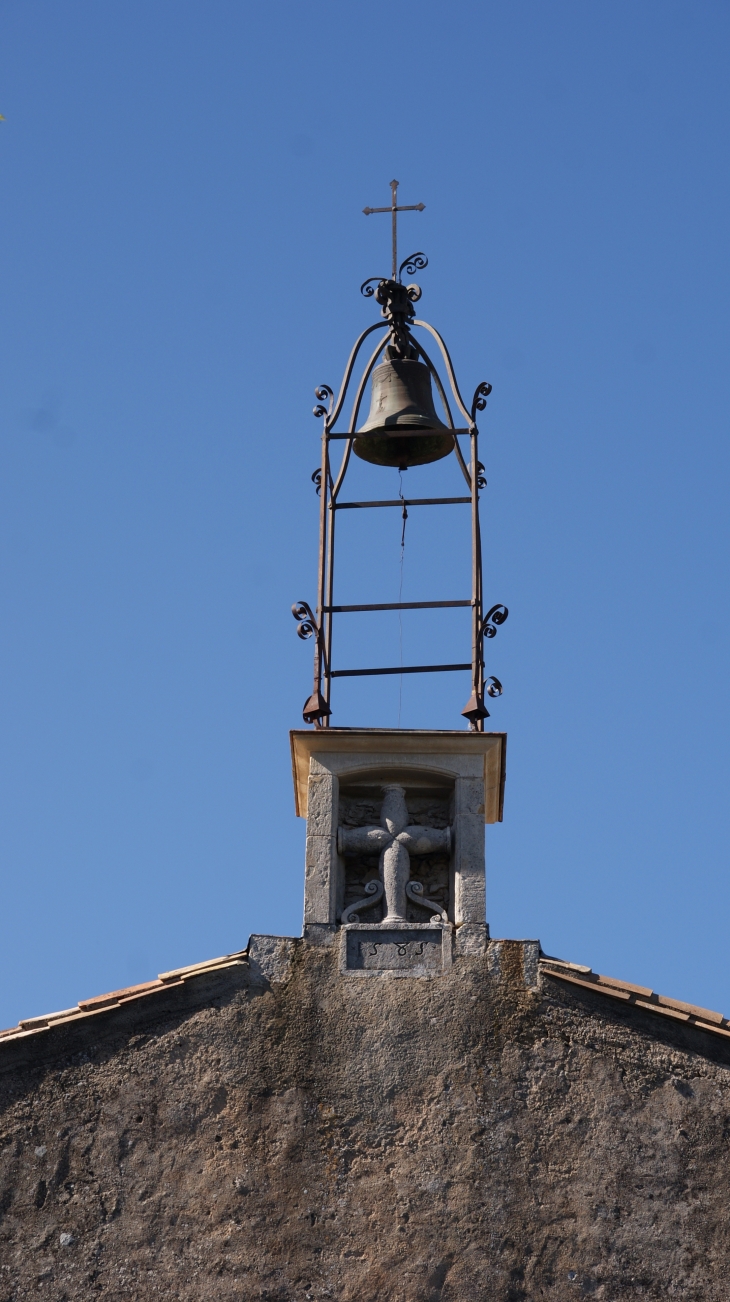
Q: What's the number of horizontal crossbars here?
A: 4